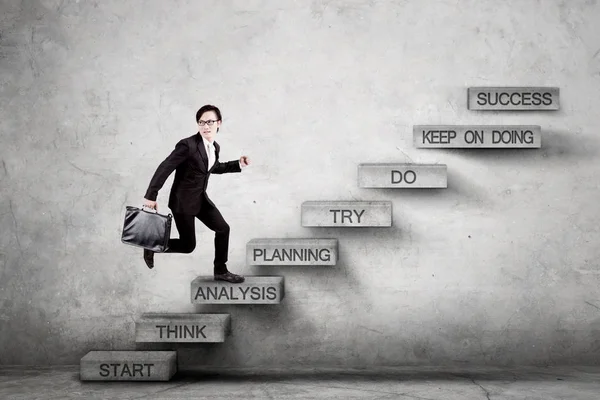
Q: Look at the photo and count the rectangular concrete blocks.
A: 8